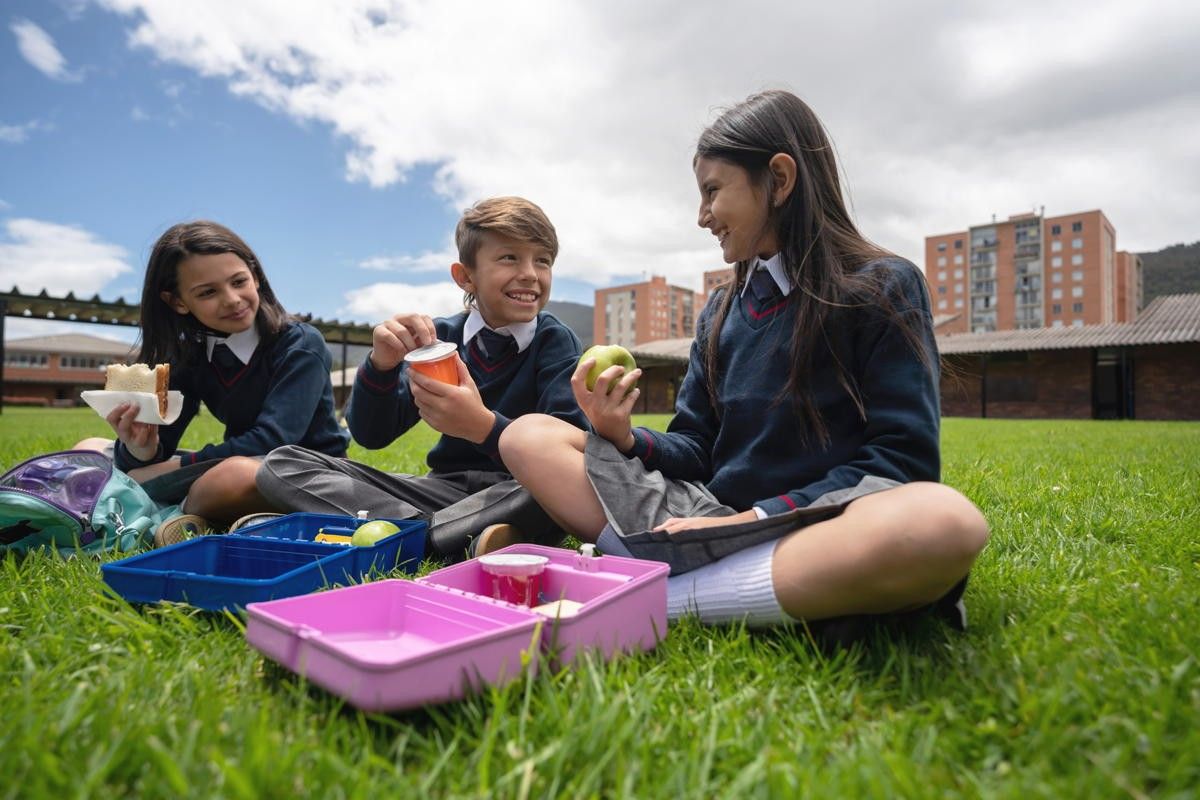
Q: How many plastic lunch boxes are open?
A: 2